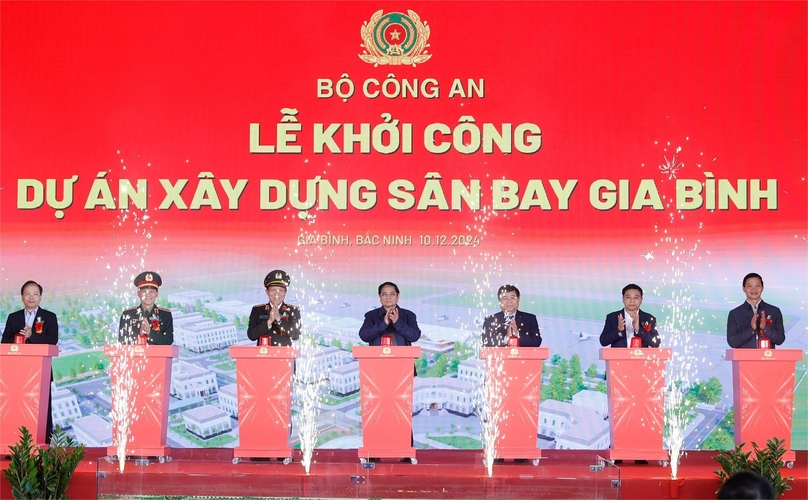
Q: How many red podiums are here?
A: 7